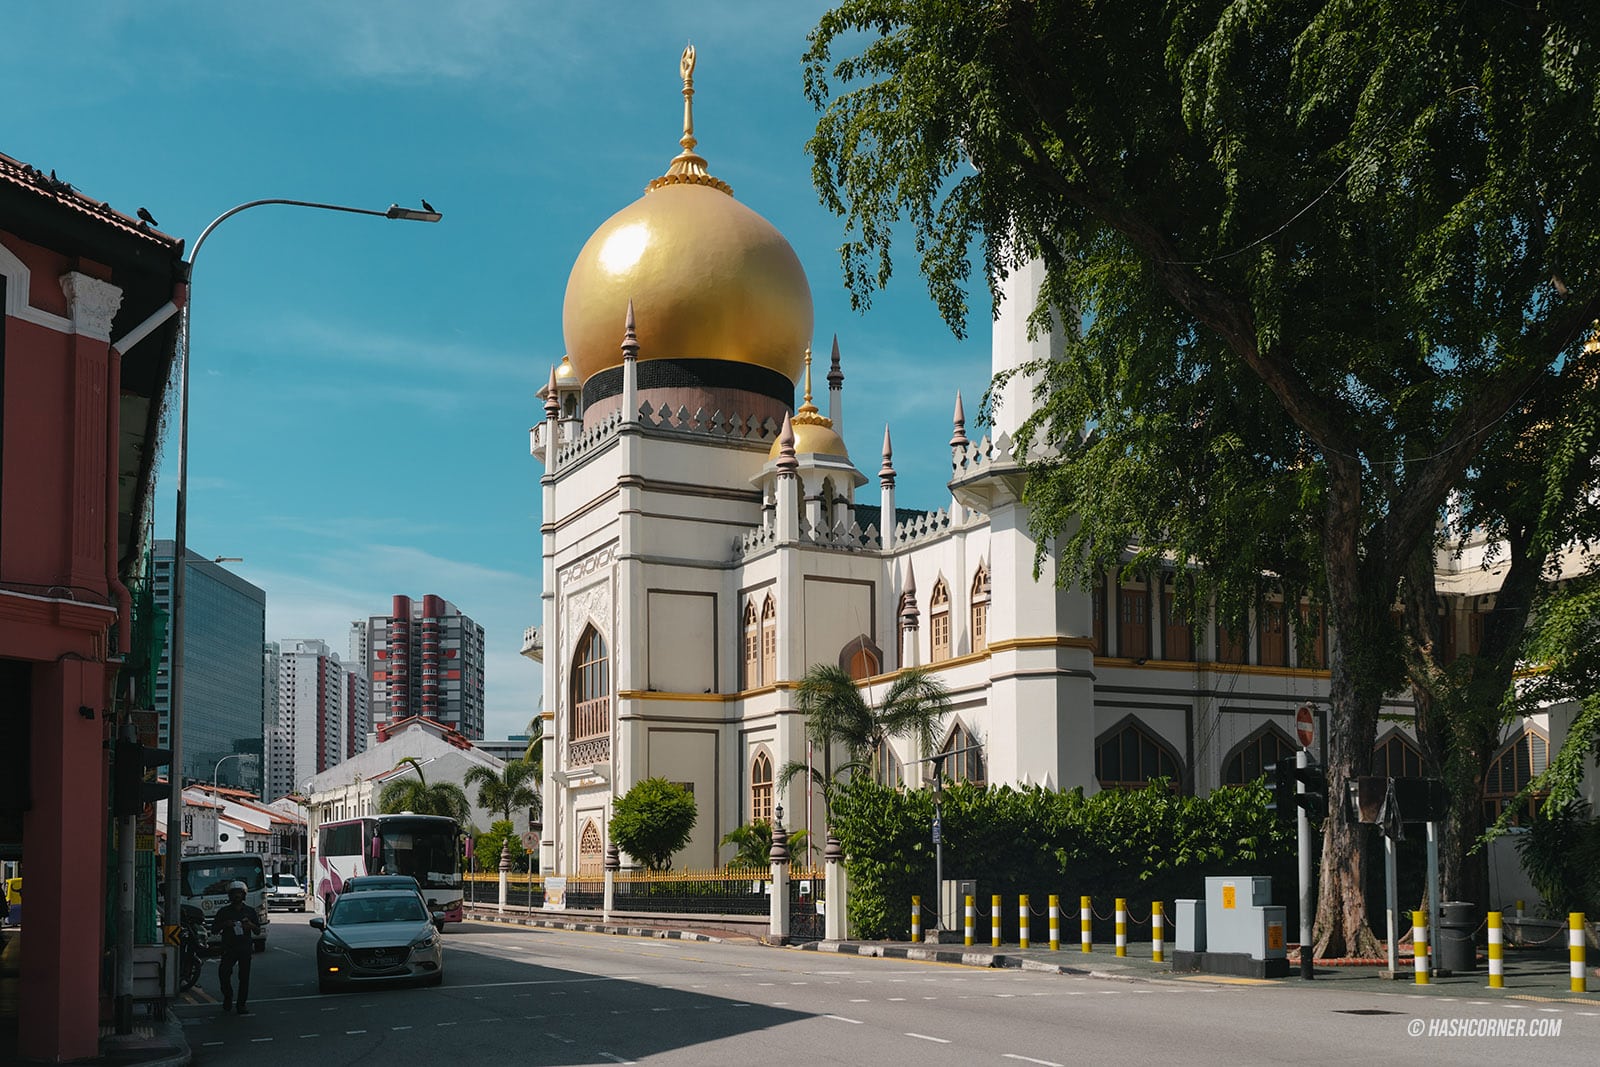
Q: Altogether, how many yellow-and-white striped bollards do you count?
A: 11